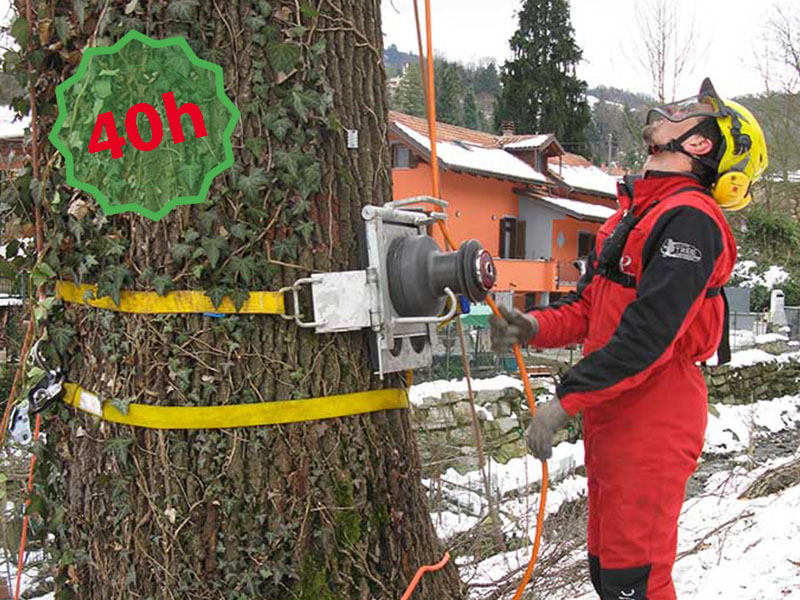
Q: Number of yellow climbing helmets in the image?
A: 1